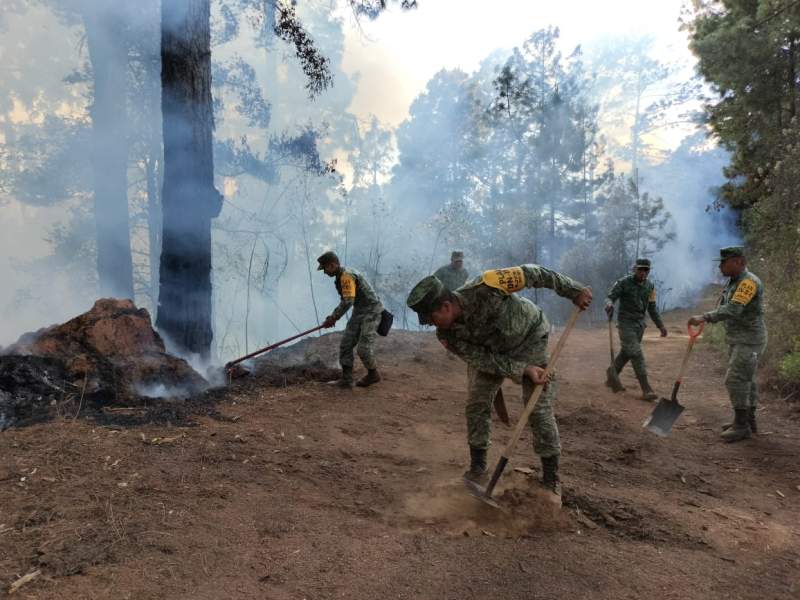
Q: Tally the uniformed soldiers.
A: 5